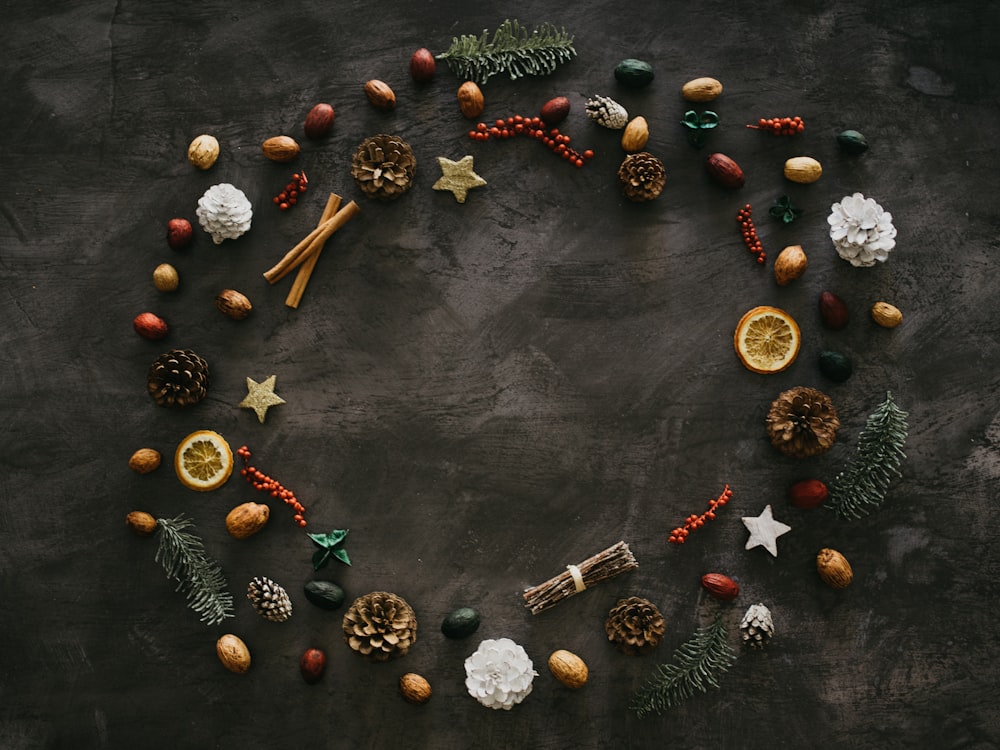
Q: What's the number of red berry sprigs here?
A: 6